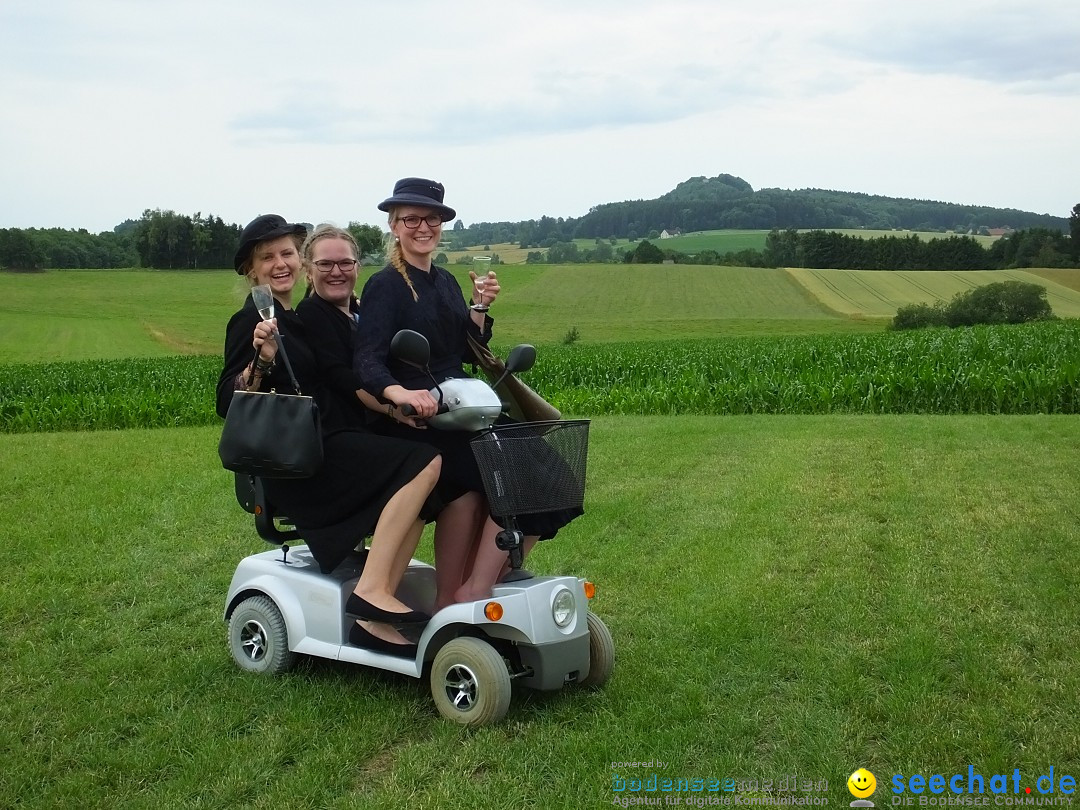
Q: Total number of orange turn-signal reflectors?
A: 2